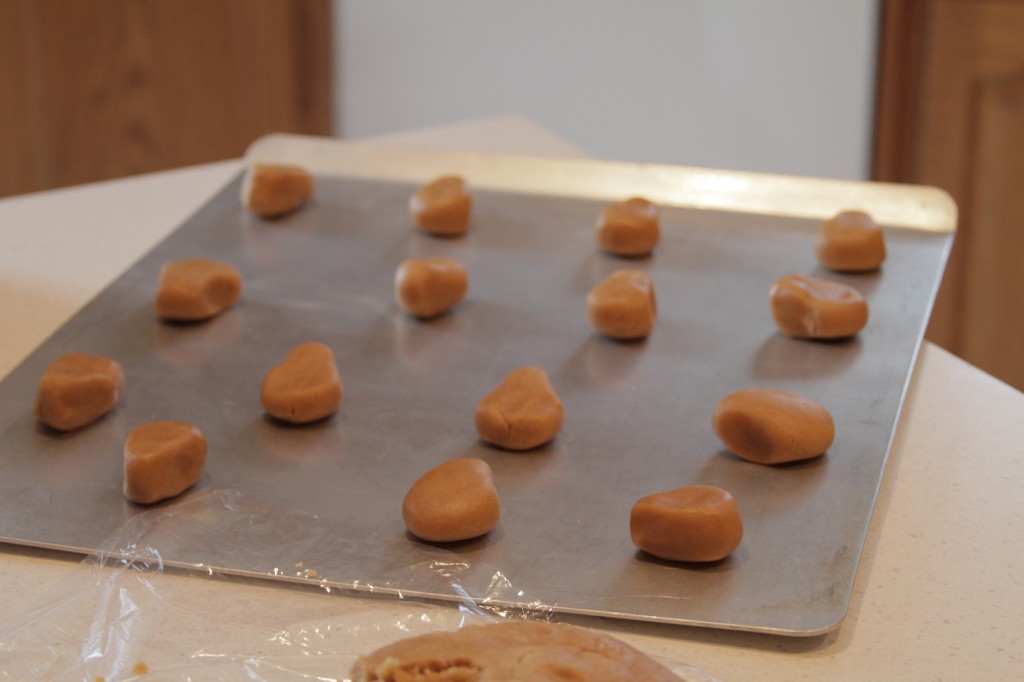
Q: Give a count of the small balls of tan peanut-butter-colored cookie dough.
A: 15